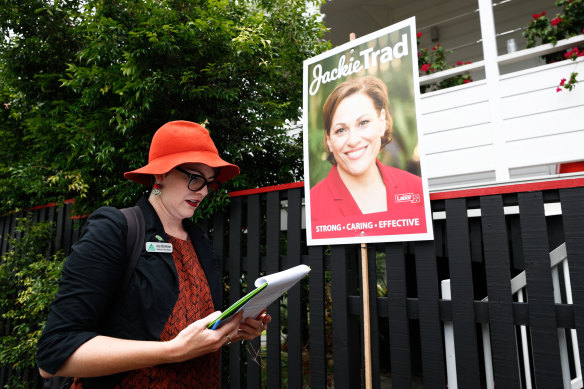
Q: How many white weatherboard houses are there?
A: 1